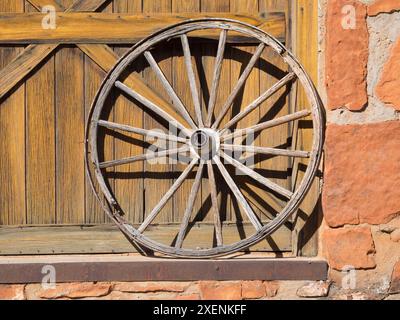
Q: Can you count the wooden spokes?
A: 15